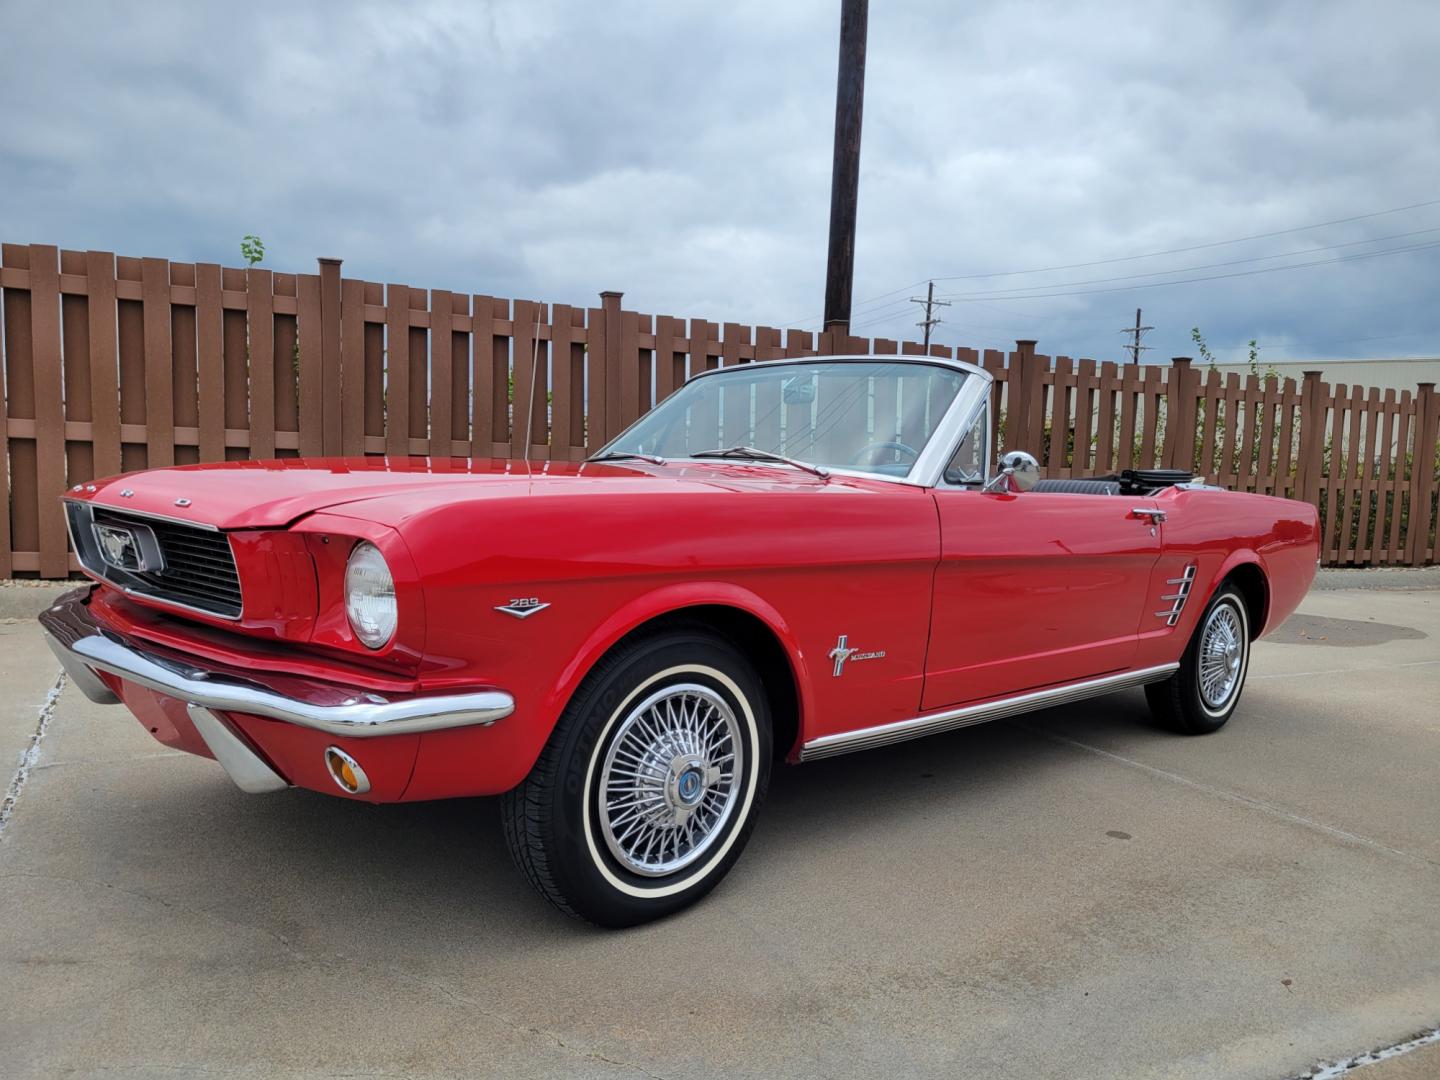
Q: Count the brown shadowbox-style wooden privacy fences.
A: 1